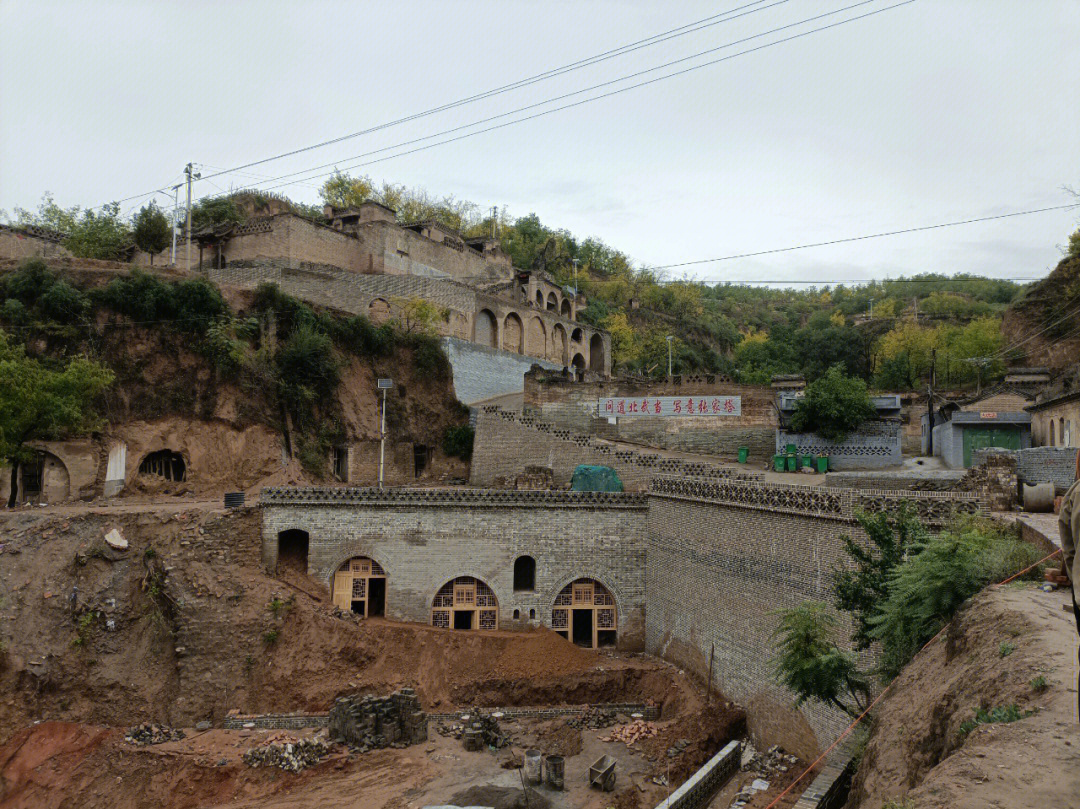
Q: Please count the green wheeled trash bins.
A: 5